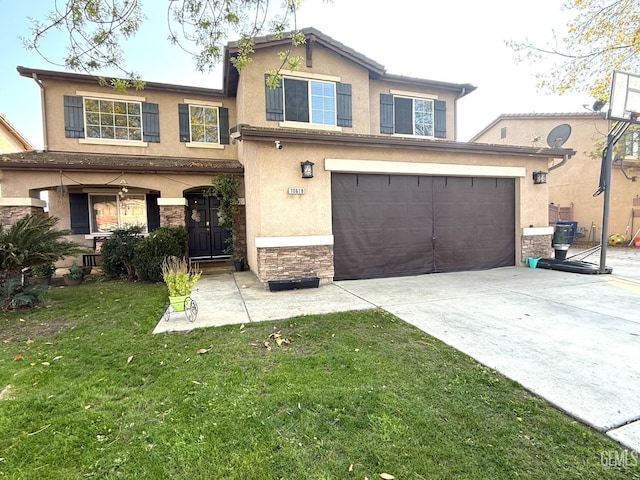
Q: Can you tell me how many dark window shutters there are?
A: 10